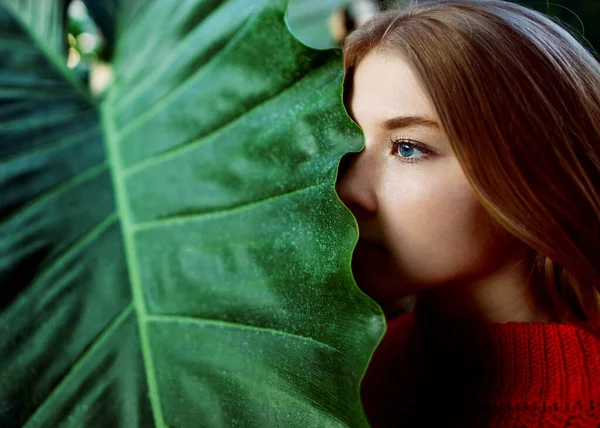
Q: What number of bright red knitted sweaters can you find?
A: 1